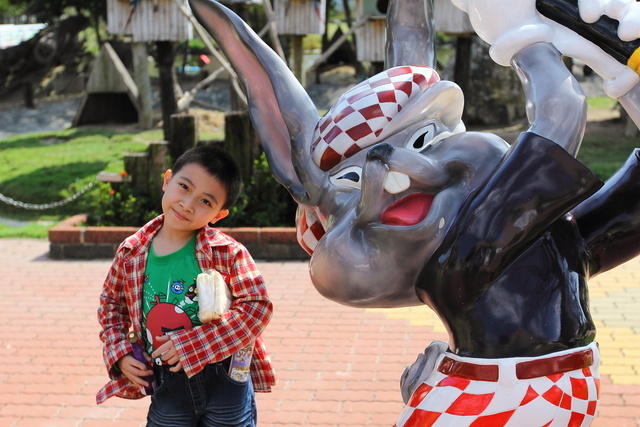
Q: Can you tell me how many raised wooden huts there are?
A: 4